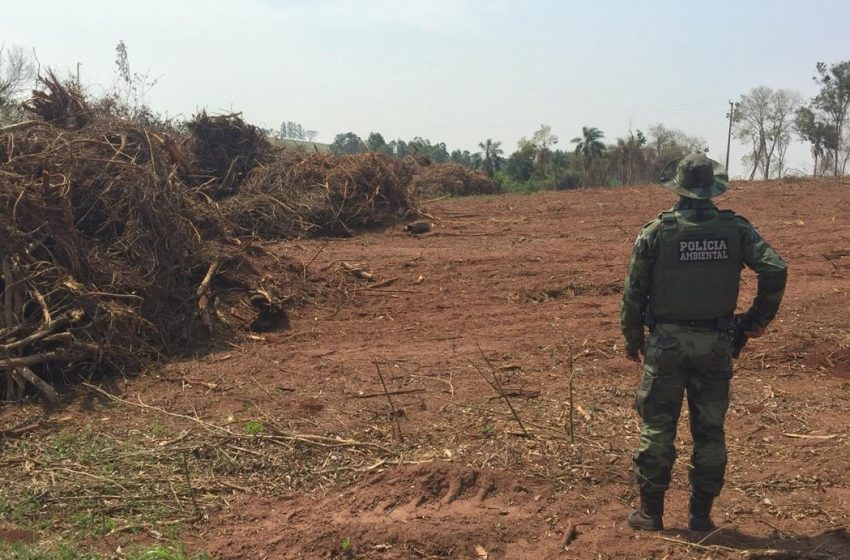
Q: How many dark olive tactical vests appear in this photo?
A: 1